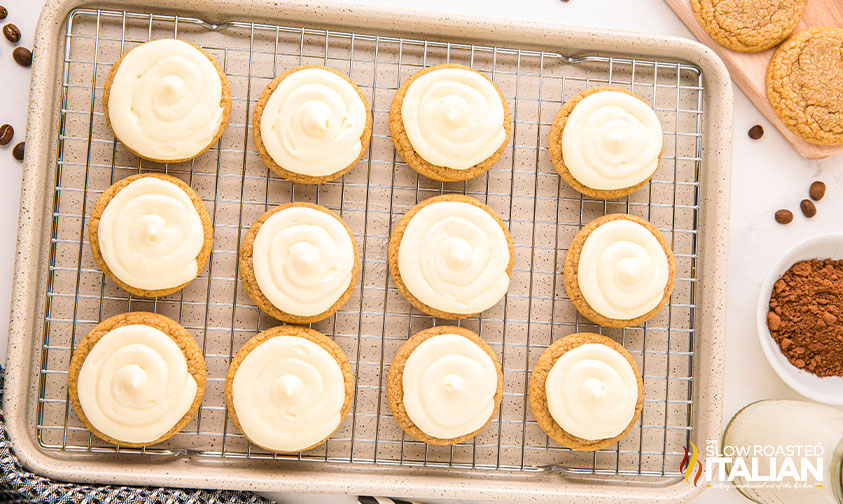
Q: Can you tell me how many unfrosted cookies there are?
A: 2